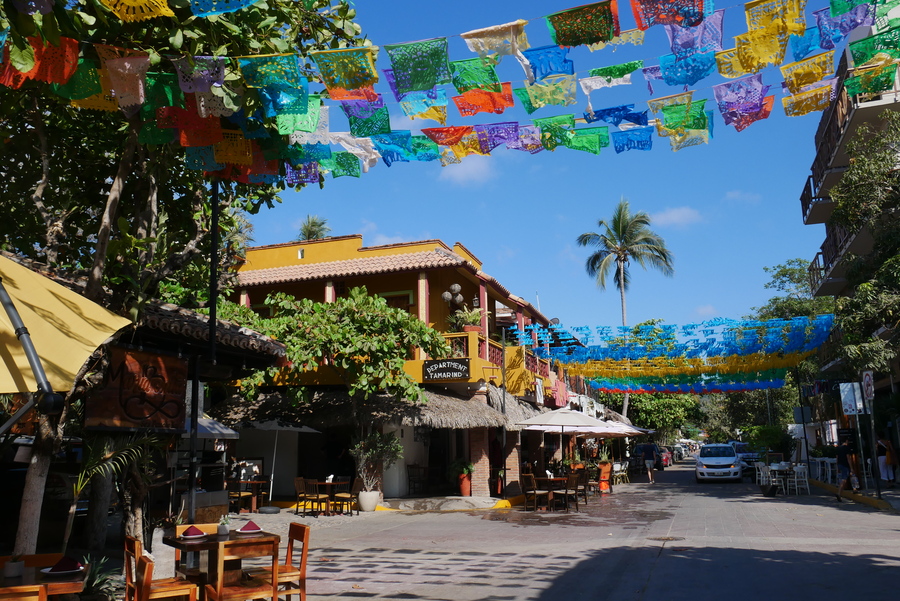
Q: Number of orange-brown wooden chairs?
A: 7